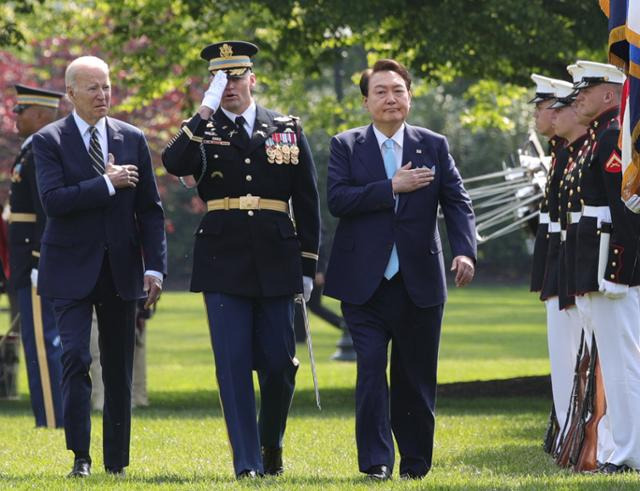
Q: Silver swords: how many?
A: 1